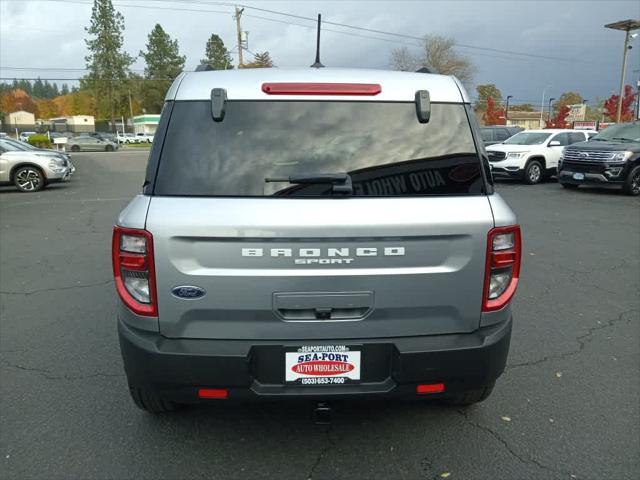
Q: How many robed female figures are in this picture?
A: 0